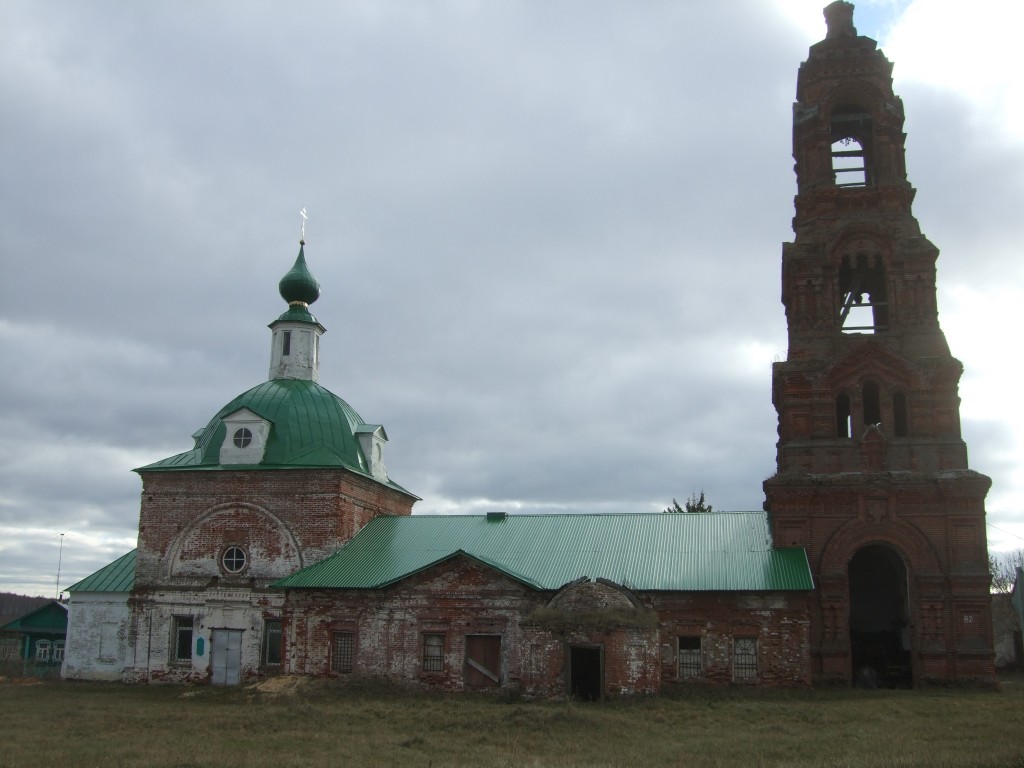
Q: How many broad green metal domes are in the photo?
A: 1